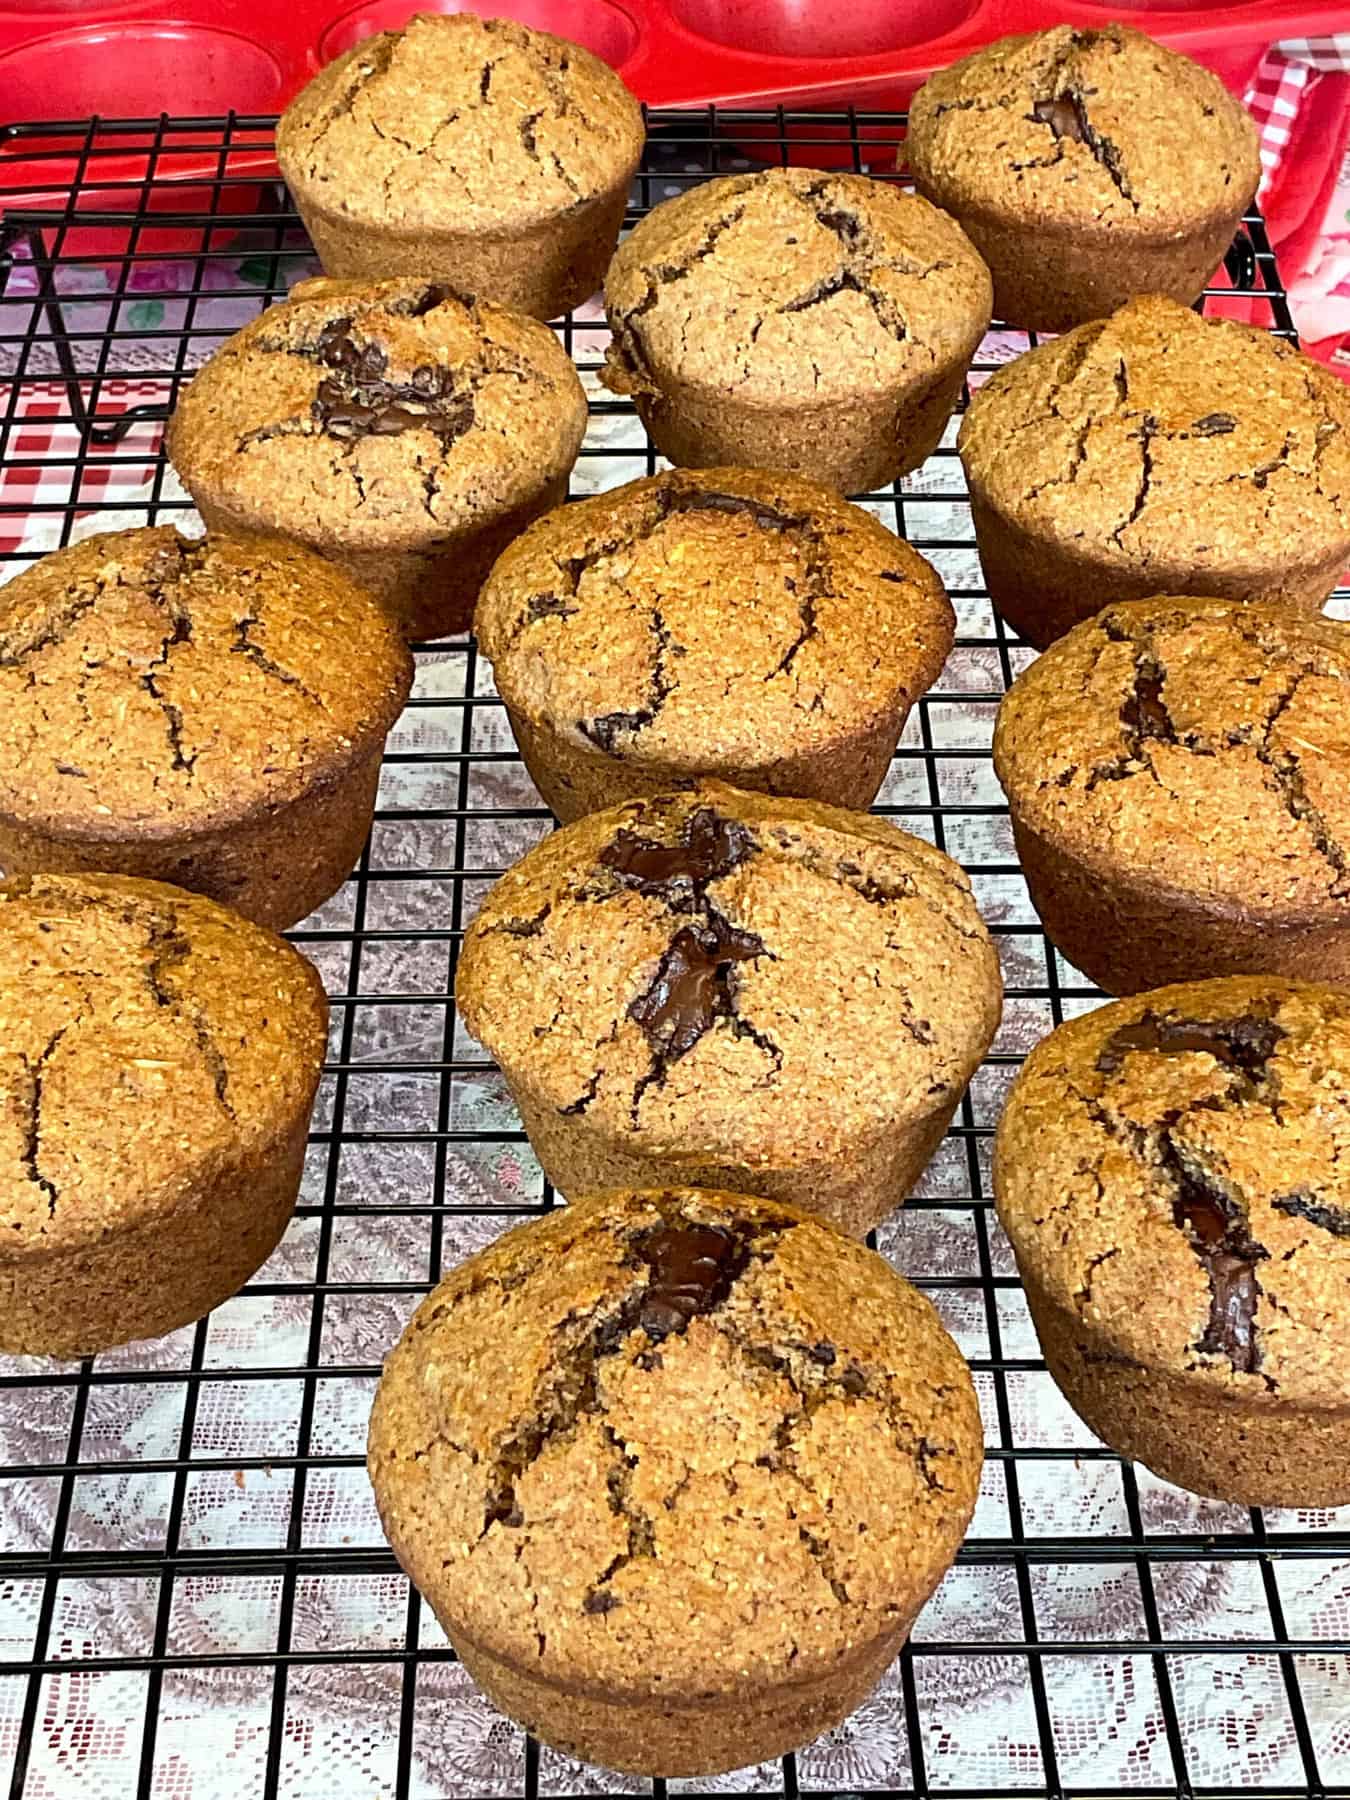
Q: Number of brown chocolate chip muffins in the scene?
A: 12